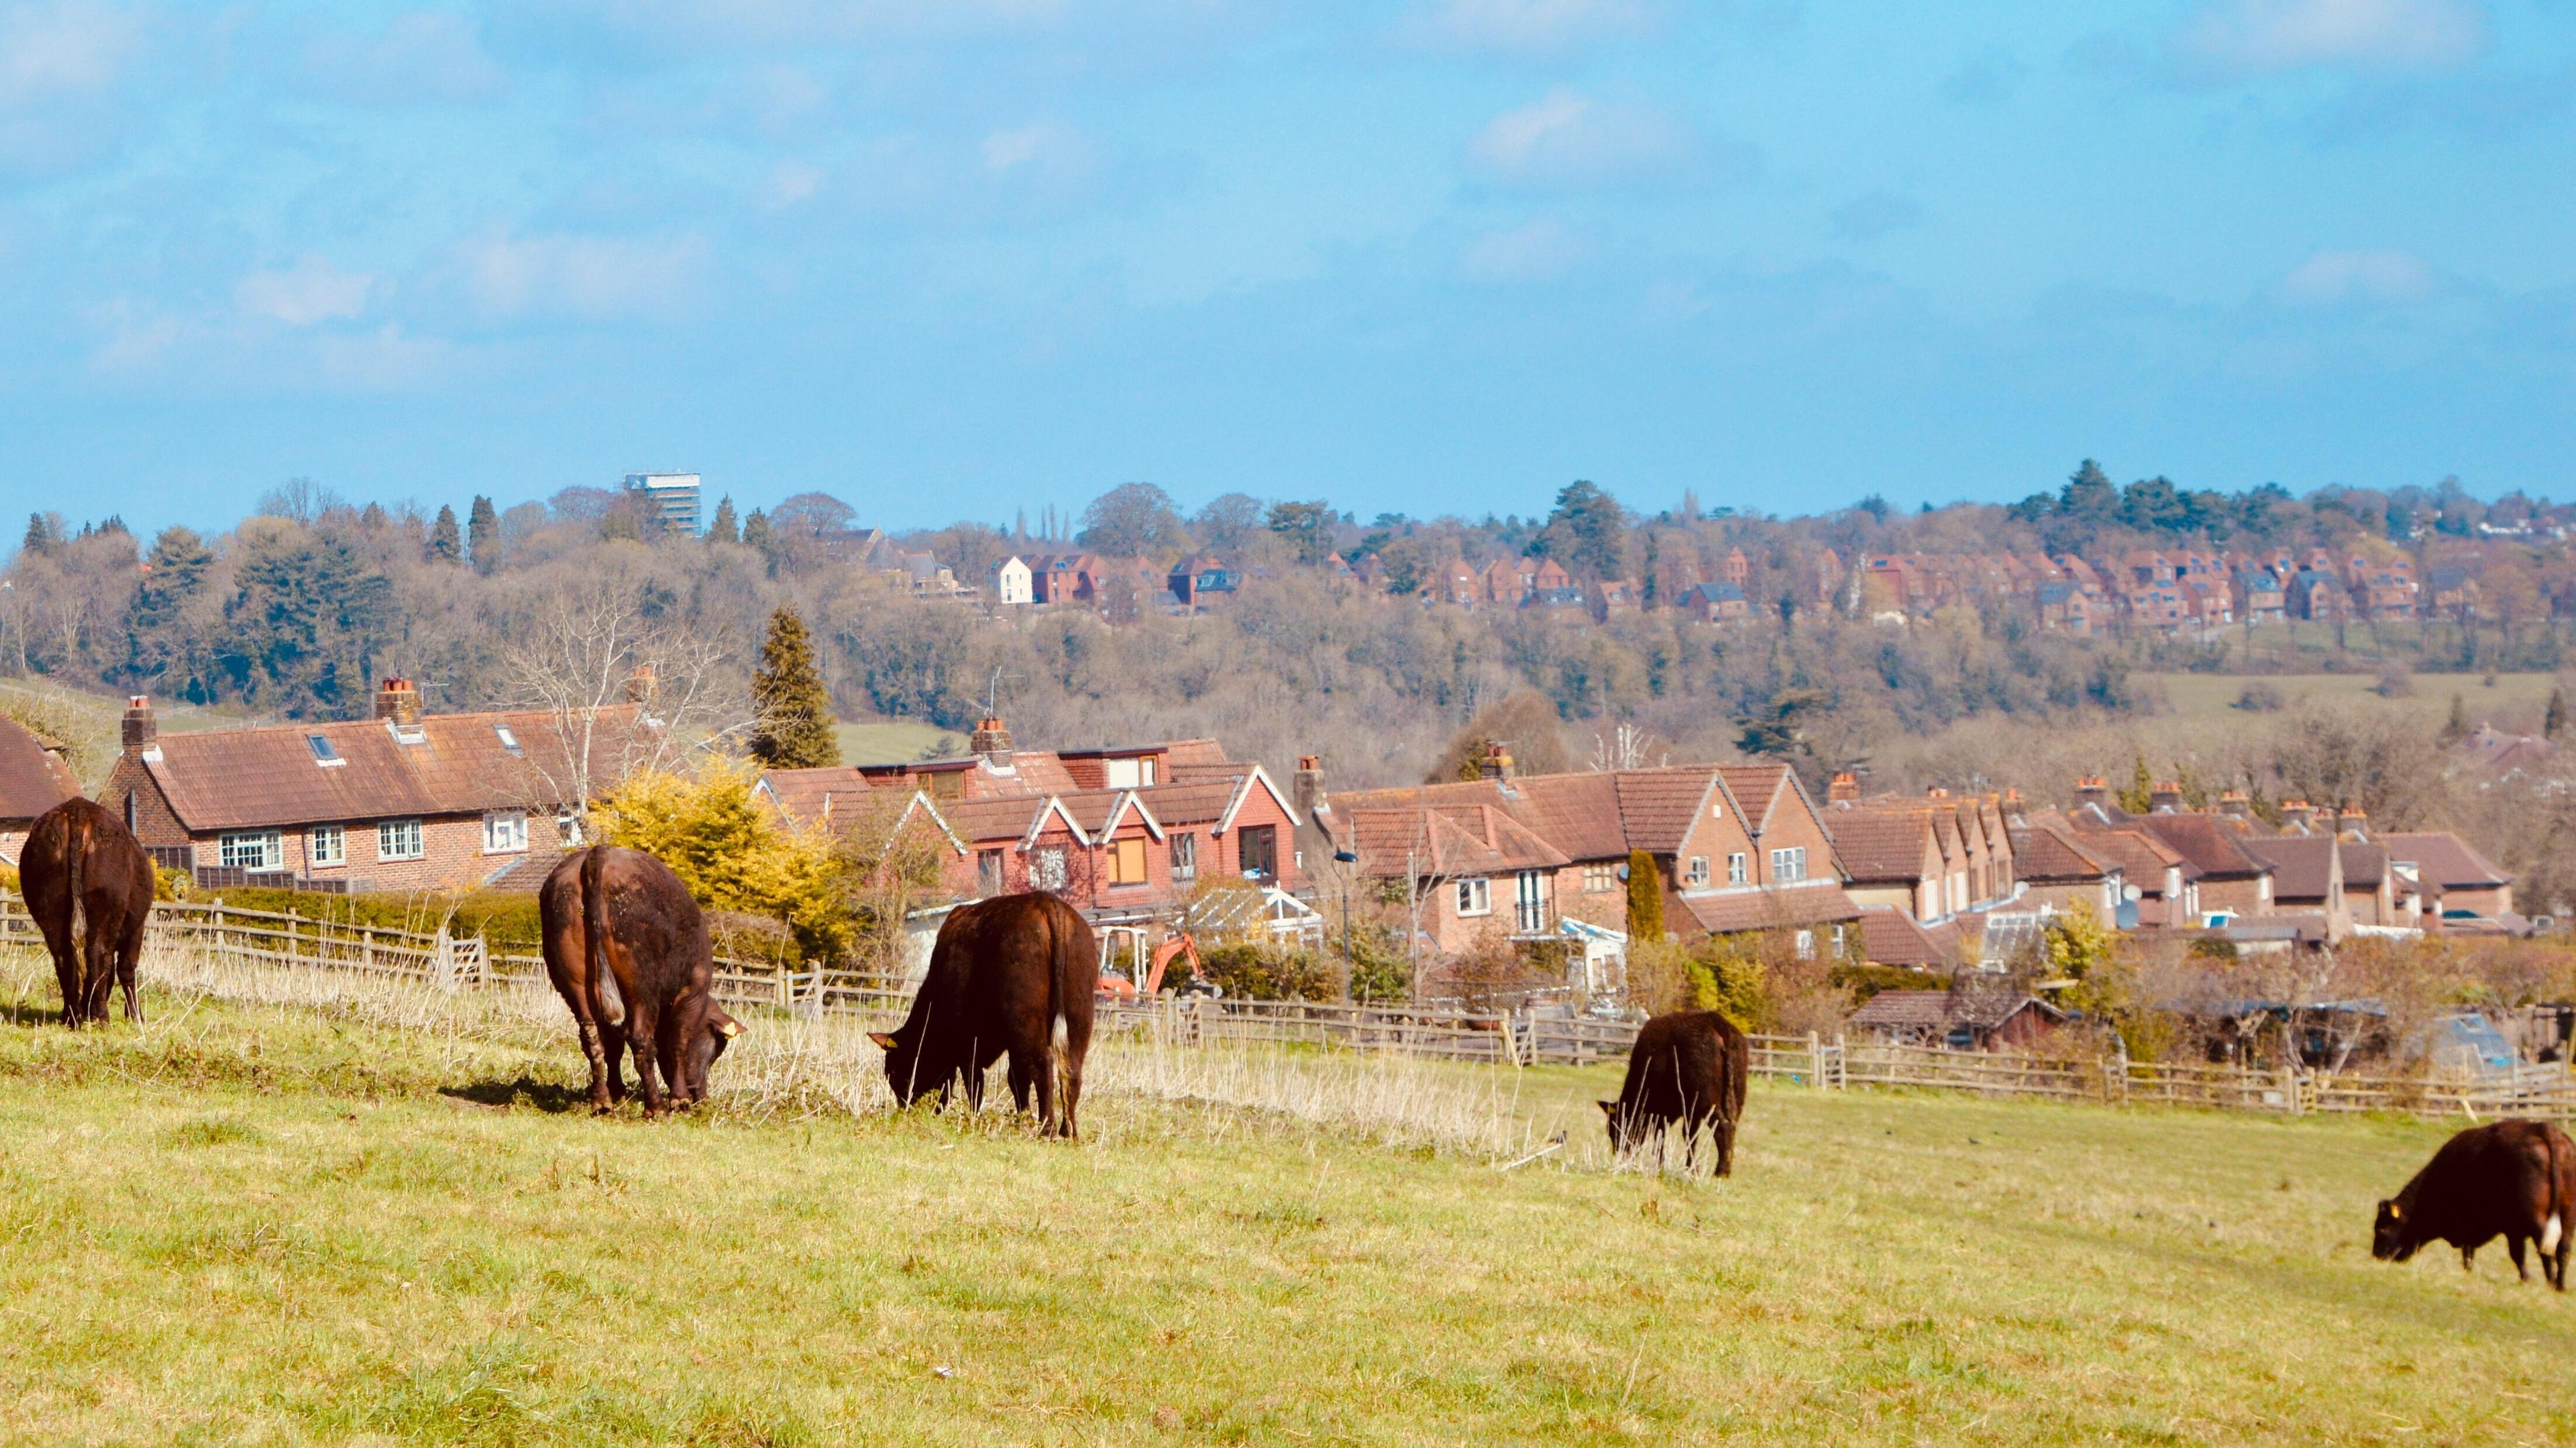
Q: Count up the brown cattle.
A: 5